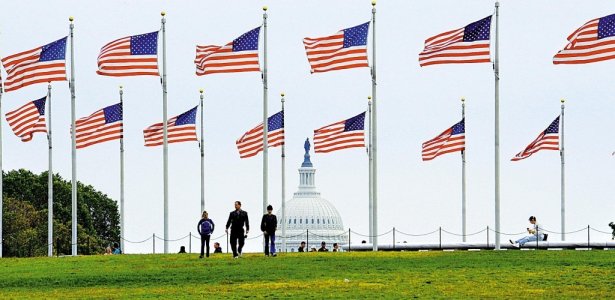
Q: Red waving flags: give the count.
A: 13